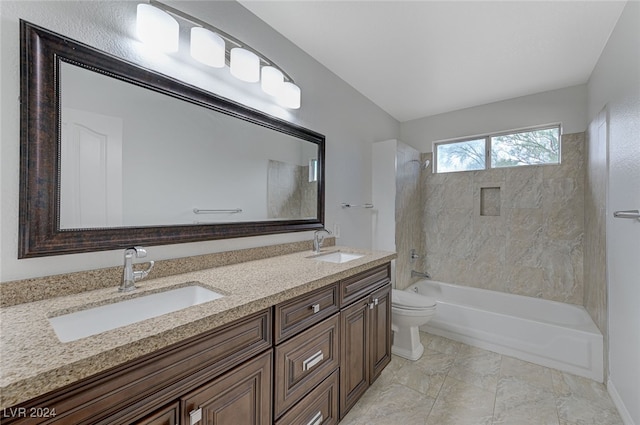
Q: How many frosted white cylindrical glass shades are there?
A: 5